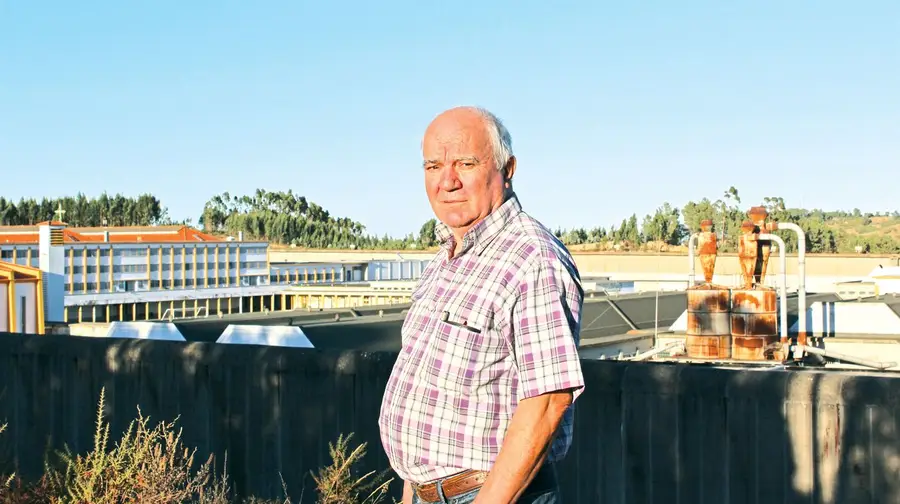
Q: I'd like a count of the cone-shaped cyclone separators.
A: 3